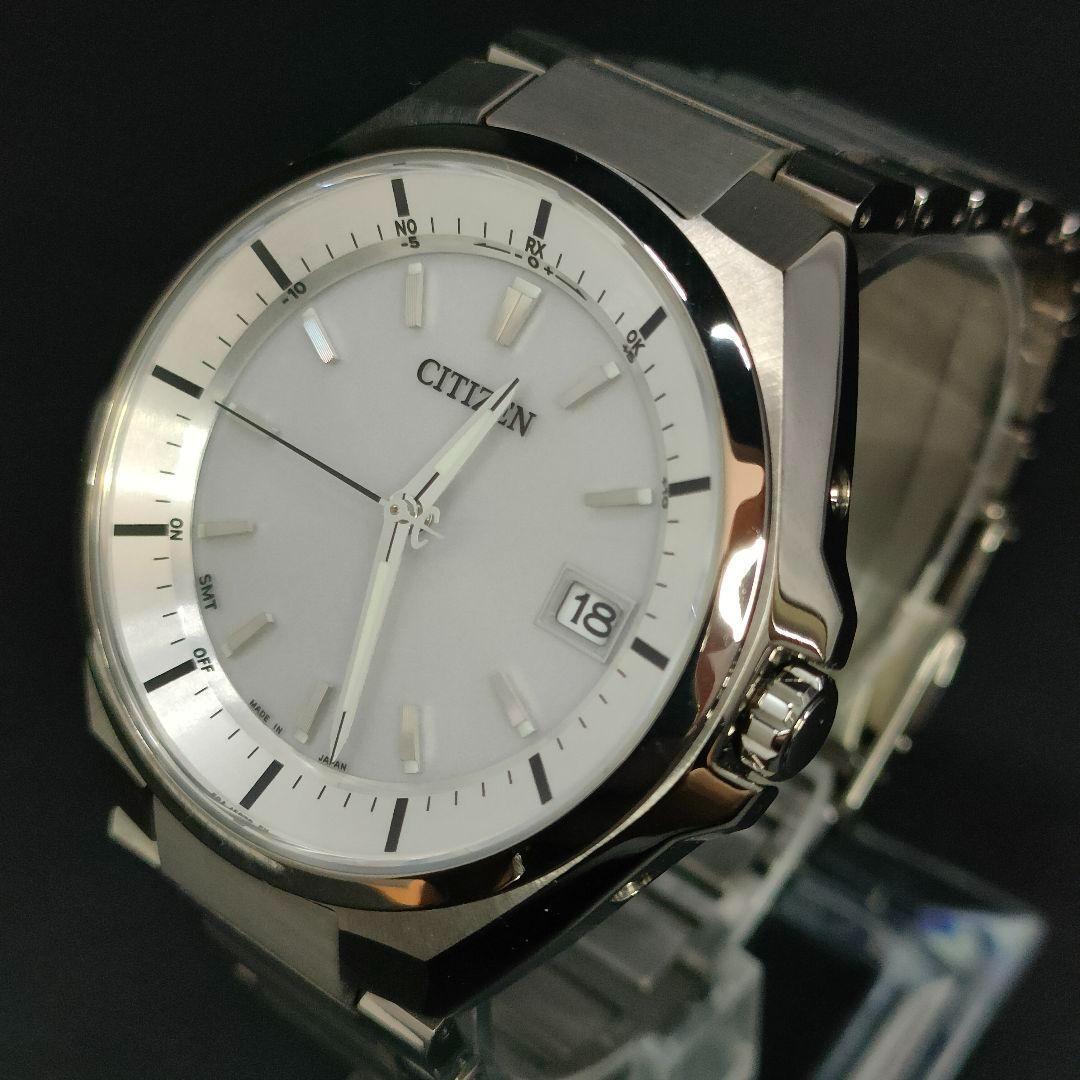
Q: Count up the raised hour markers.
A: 11